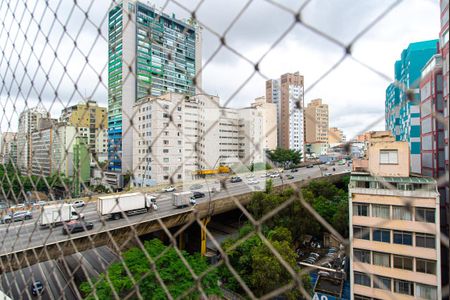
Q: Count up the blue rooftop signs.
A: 1